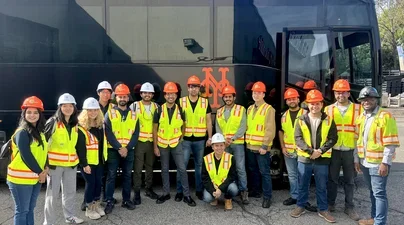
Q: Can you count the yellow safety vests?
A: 15